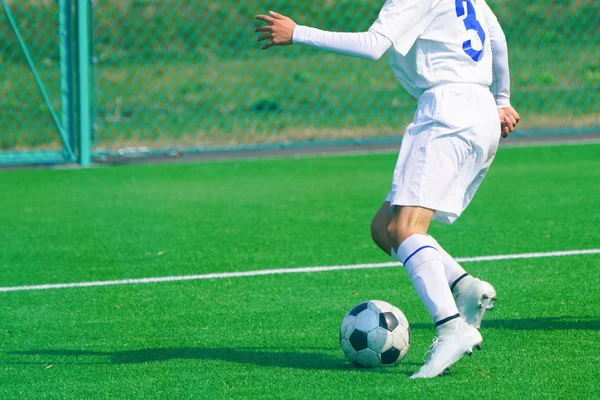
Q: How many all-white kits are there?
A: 1